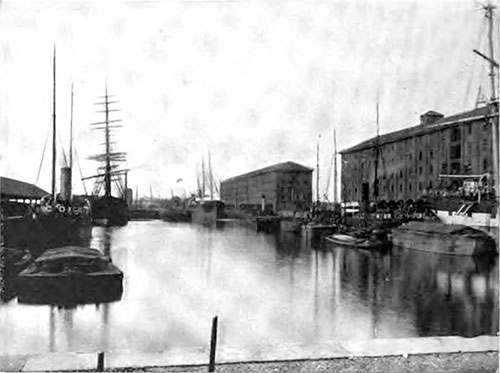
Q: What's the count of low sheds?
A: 1